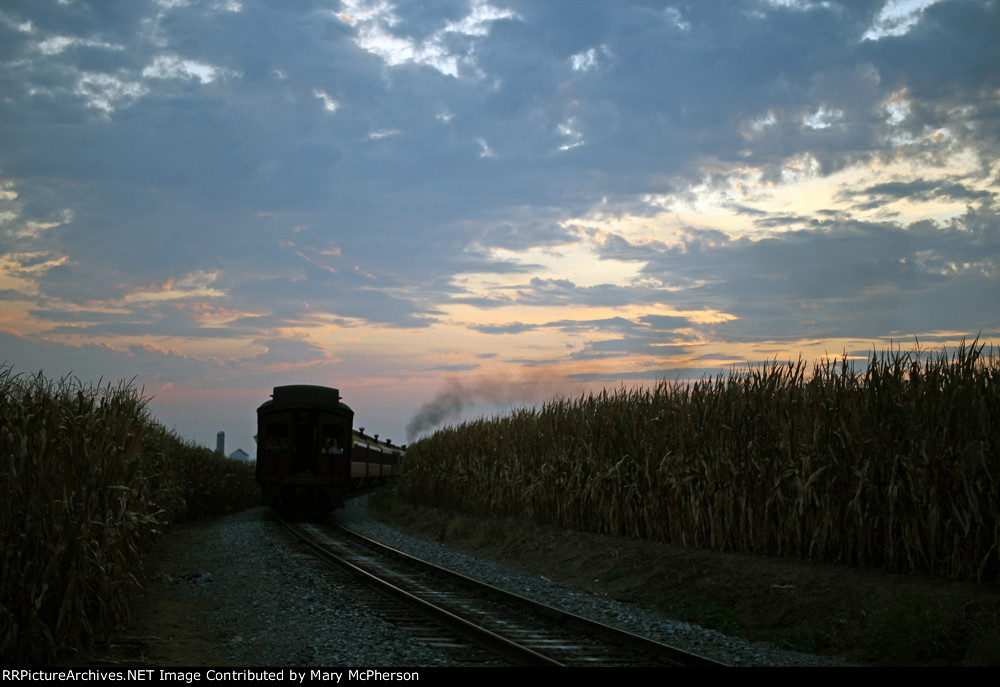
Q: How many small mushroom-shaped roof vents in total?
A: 4